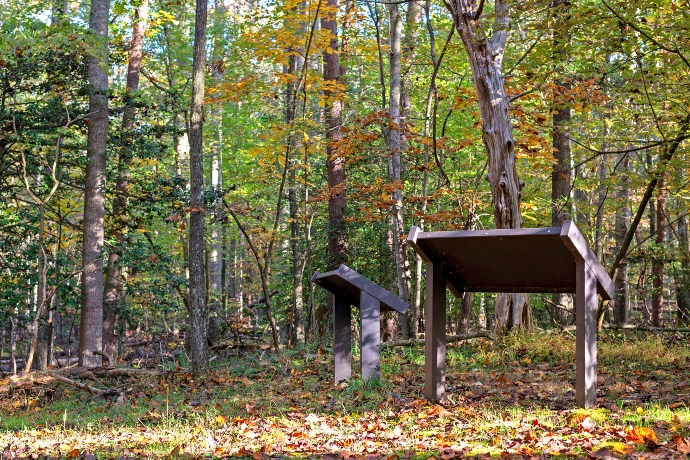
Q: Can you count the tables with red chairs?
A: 0